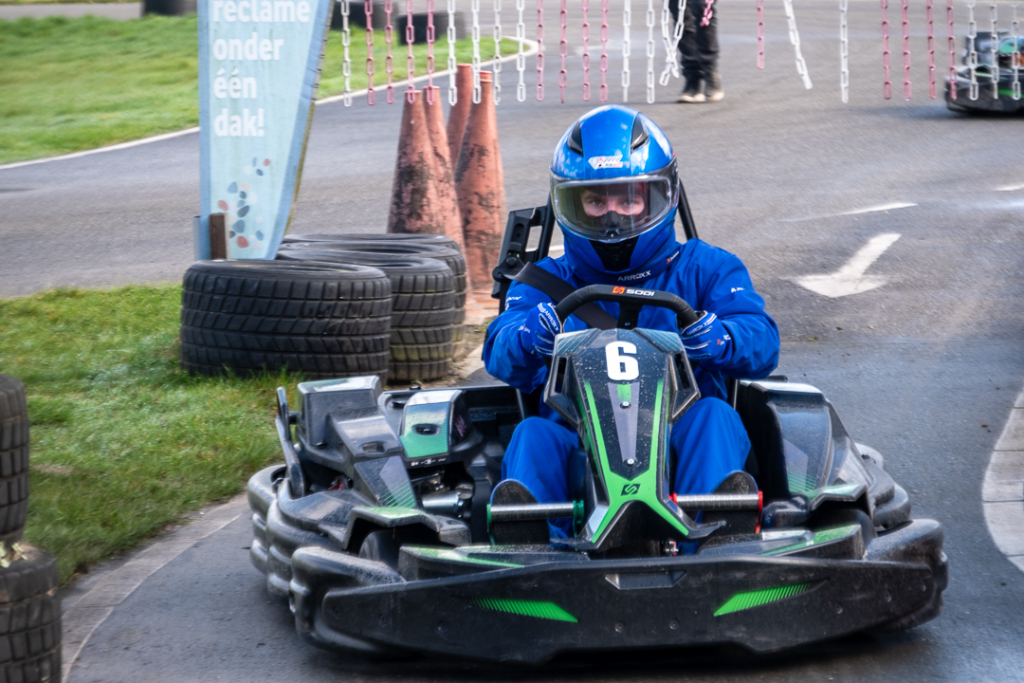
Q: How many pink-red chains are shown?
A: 14